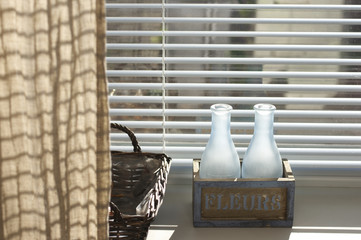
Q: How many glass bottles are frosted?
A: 2